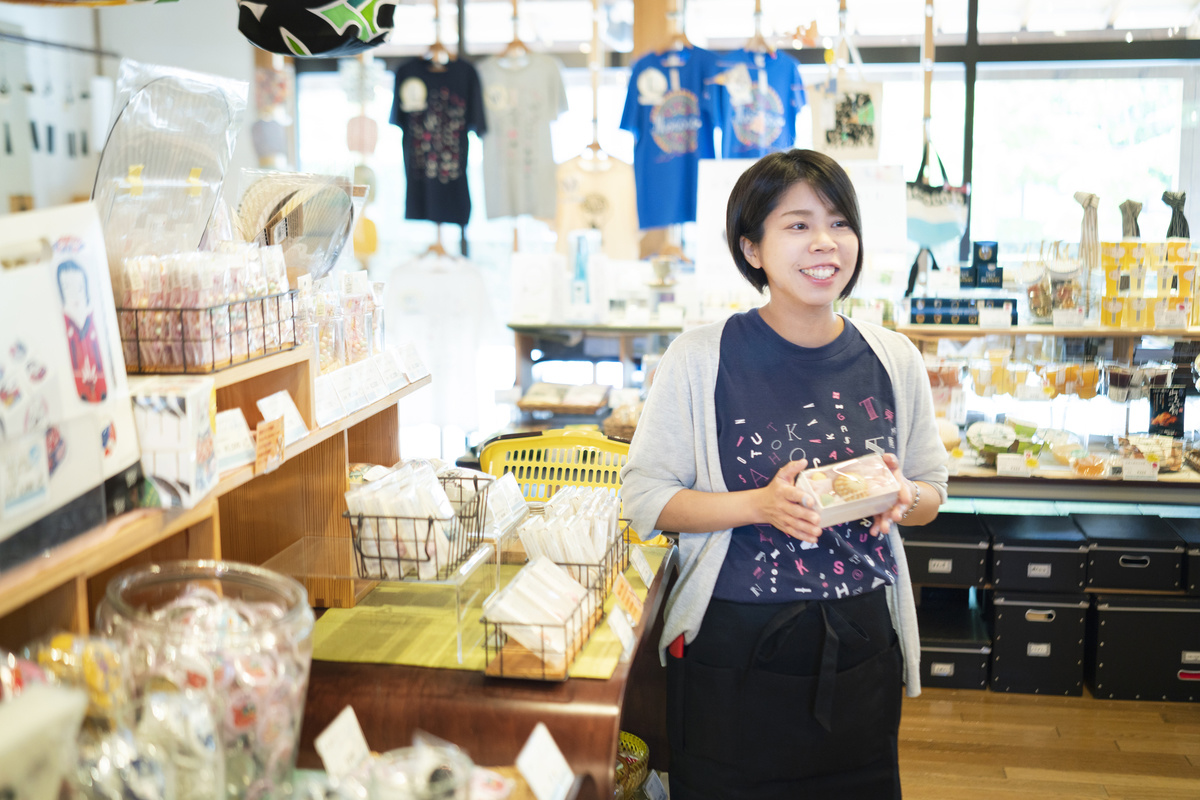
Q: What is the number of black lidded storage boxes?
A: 7